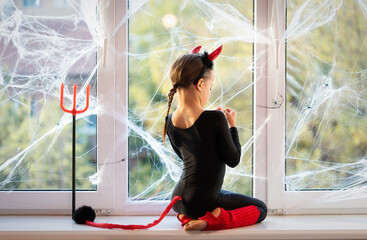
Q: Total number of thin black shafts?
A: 1